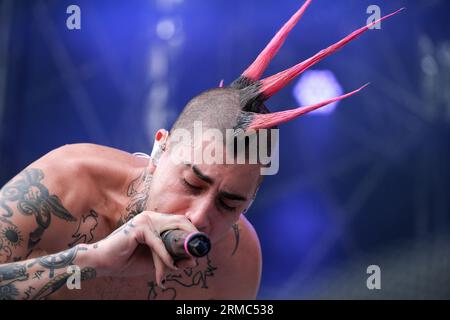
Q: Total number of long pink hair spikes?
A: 3